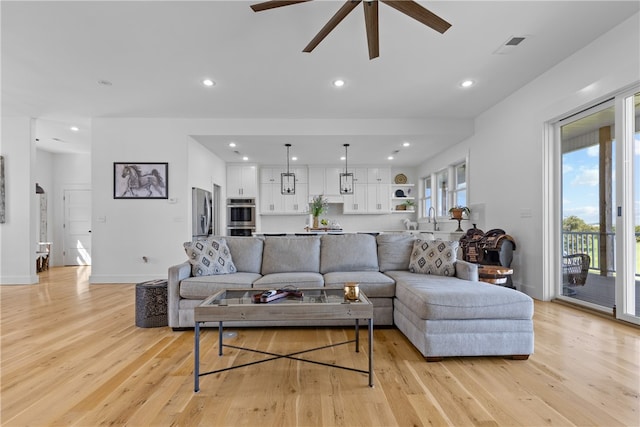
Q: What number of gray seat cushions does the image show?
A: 4